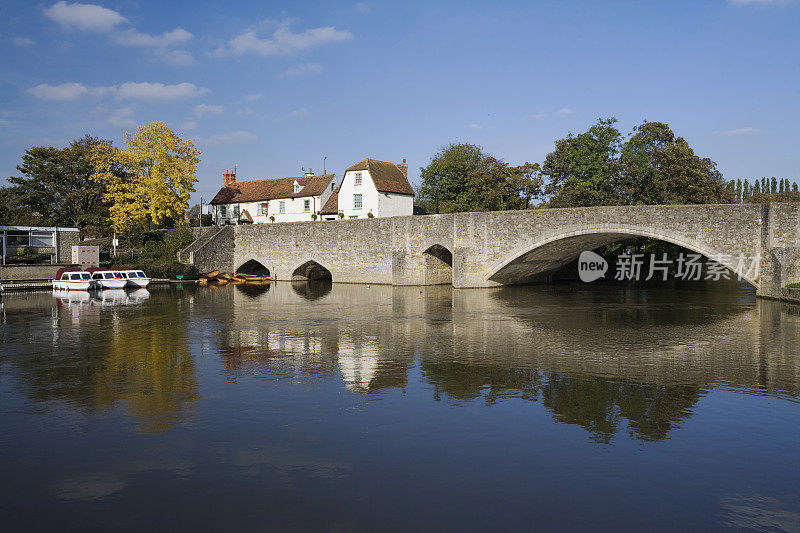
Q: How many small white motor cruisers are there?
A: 3